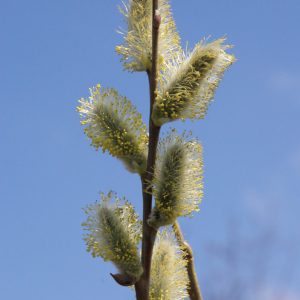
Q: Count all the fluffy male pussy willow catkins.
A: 6